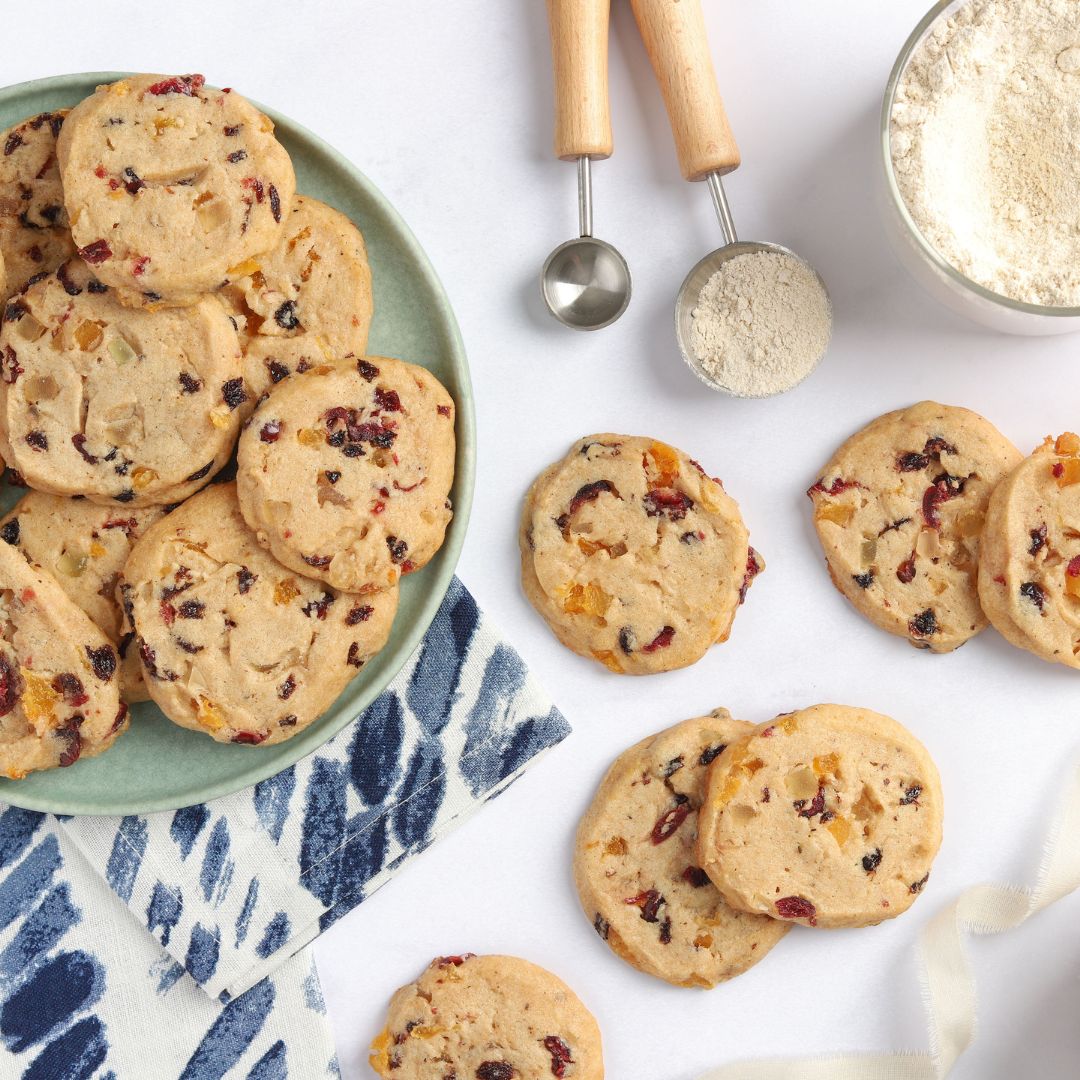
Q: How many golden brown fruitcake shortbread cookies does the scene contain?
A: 14